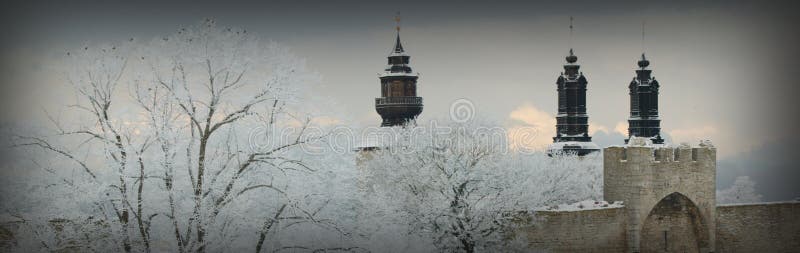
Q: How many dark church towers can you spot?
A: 3